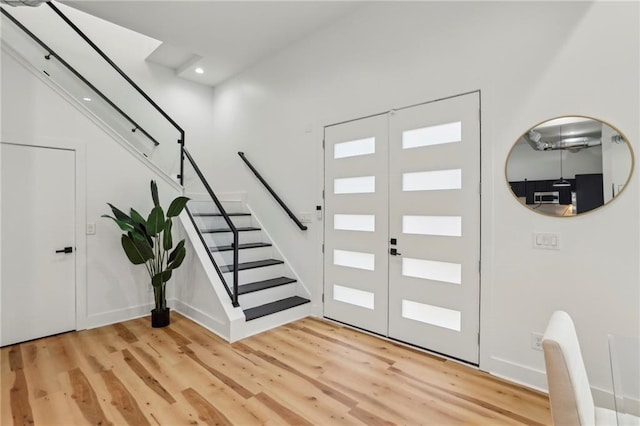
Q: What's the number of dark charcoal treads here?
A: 6